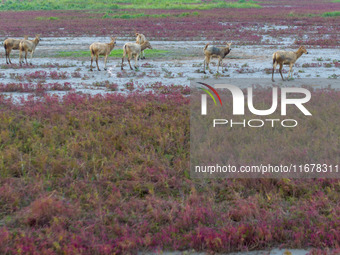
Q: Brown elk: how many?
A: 7